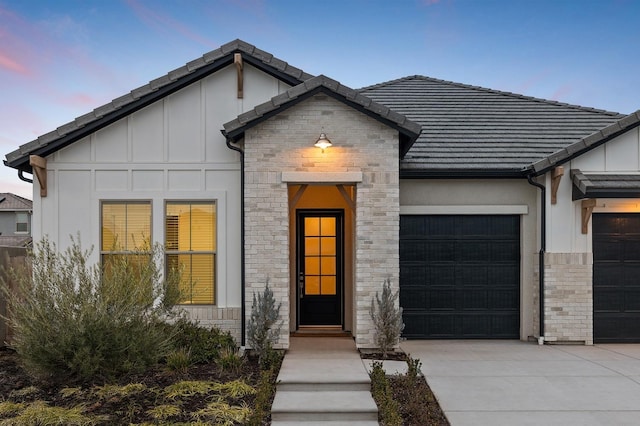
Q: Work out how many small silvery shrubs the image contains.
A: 2